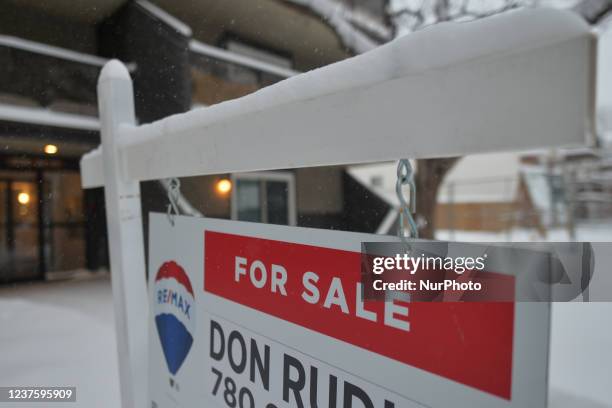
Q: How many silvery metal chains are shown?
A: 2